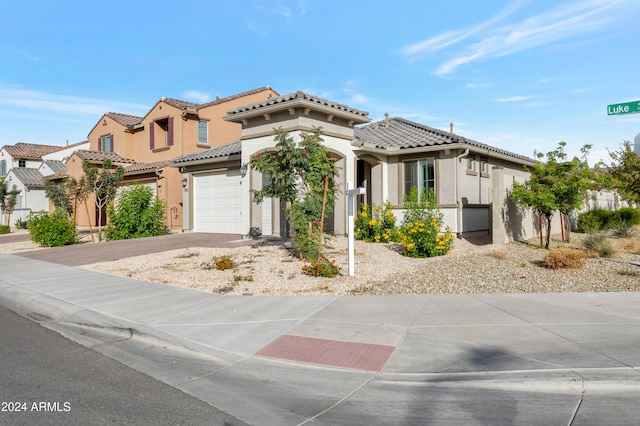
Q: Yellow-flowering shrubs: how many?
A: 2